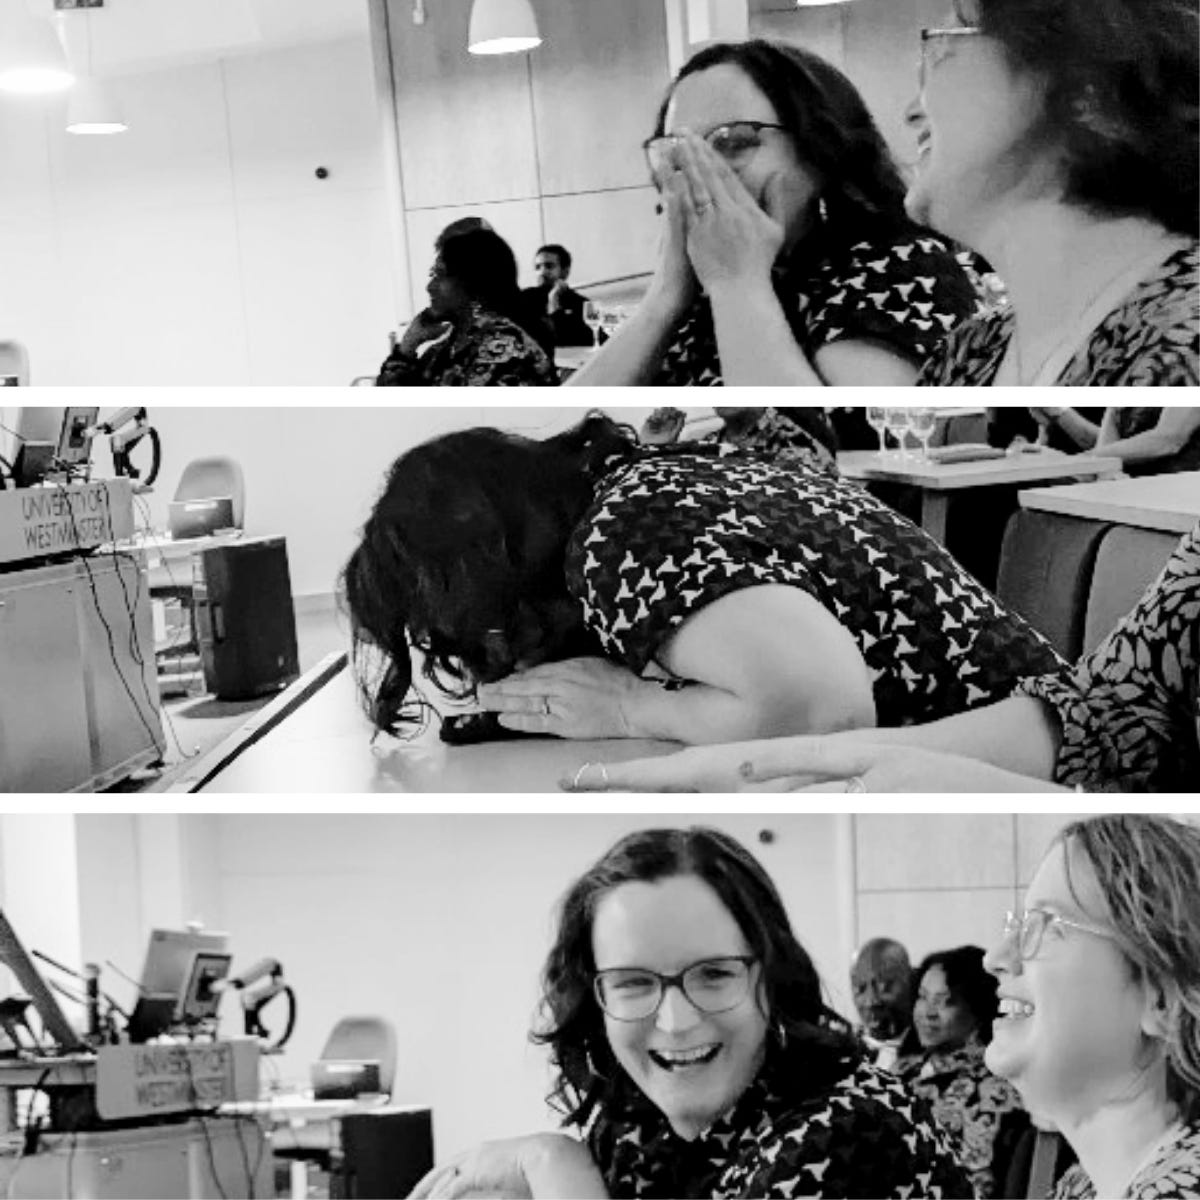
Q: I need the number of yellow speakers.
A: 0